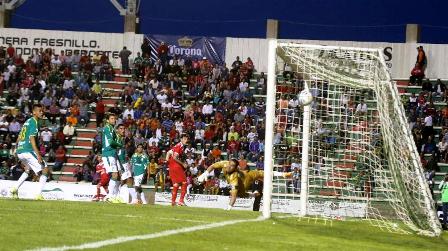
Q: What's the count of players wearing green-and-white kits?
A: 4